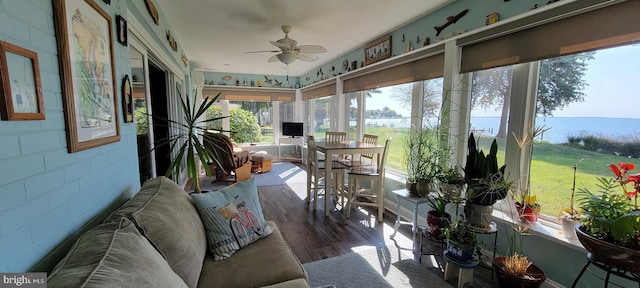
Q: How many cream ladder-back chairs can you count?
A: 4